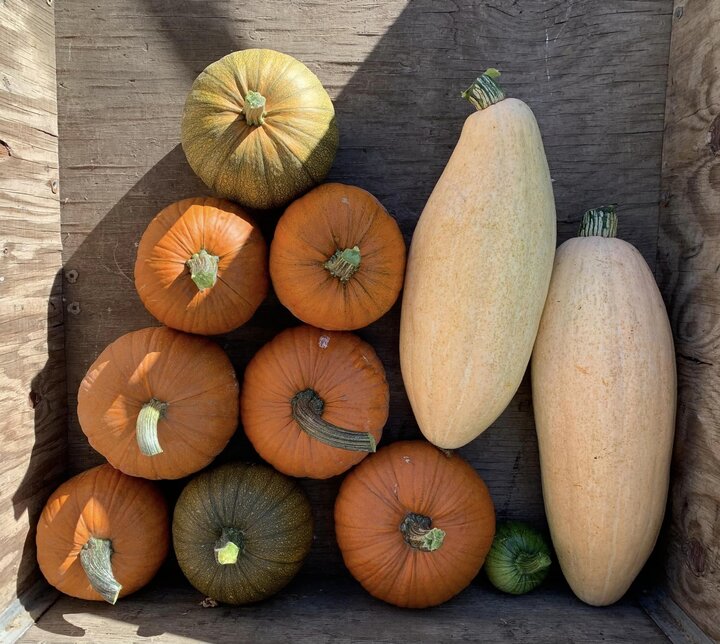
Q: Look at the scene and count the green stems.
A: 11